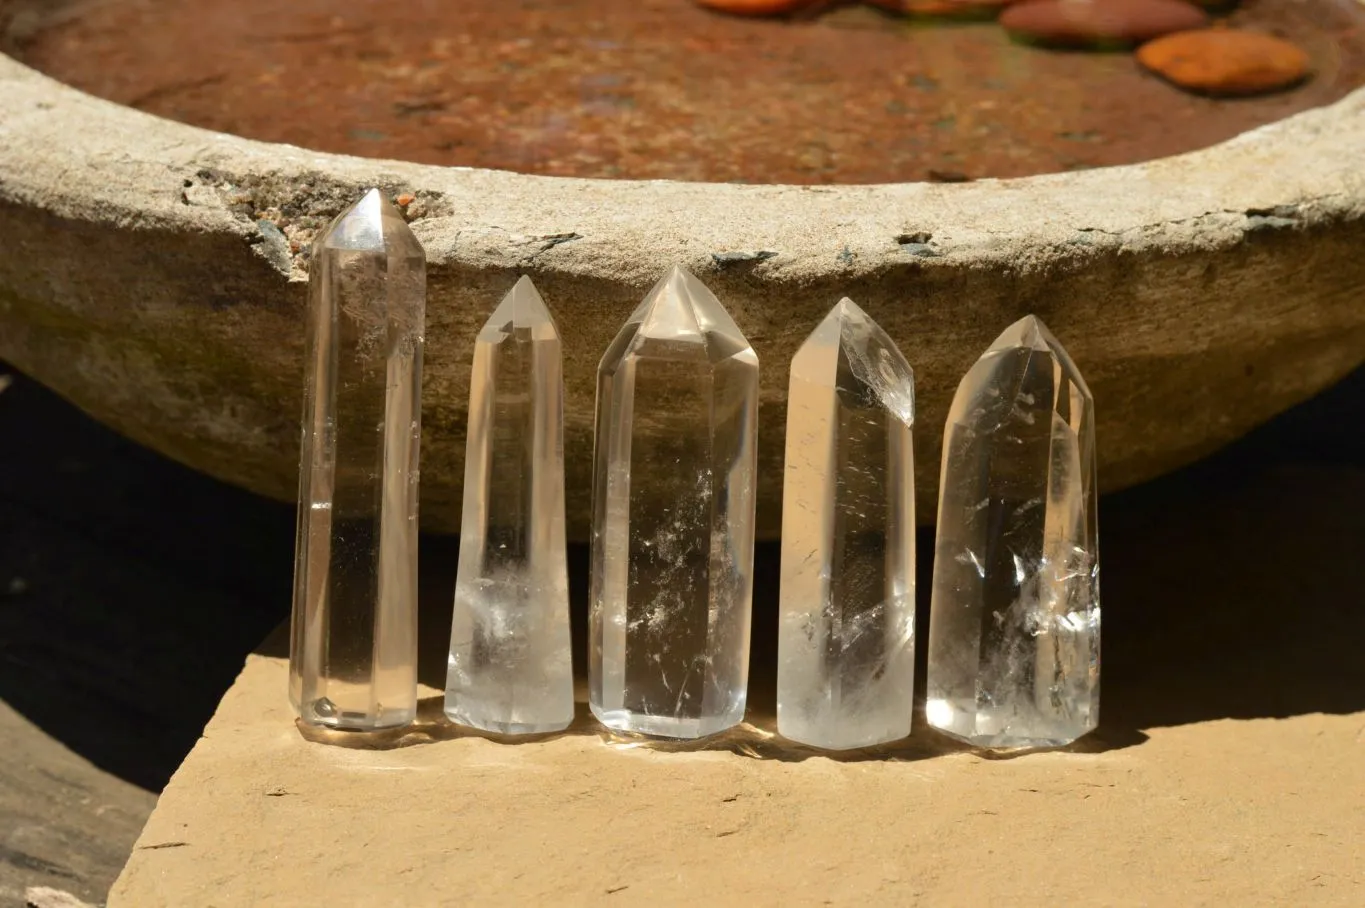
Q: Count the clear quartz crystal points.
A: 5